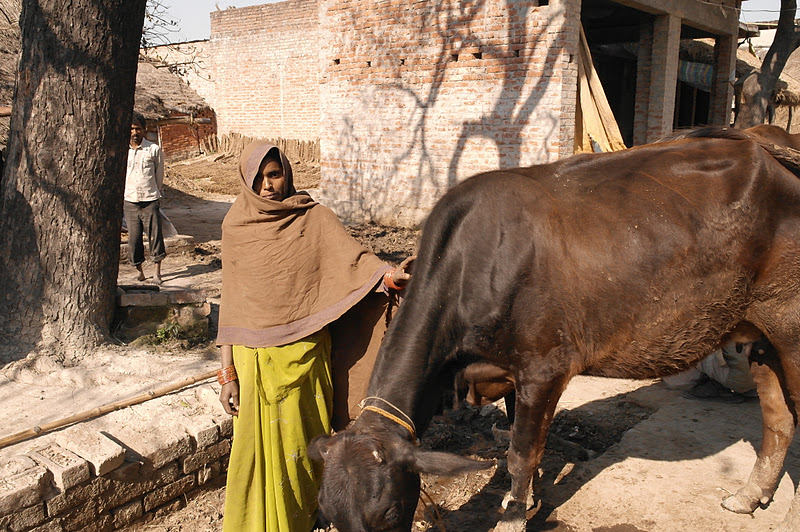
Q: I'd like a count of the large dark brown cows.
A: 1